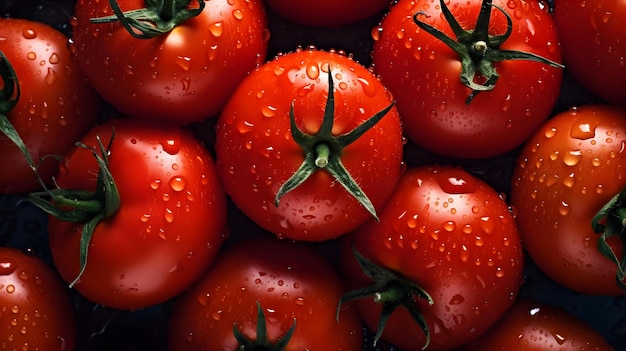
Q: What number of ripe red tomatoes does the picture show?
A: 12